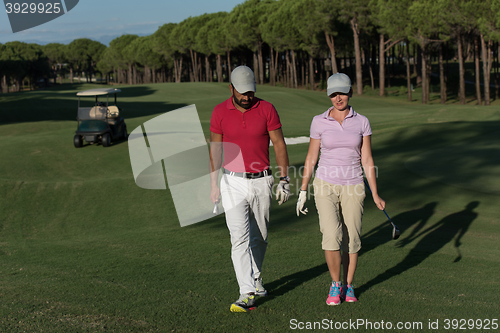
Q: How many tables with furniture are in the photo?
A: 0